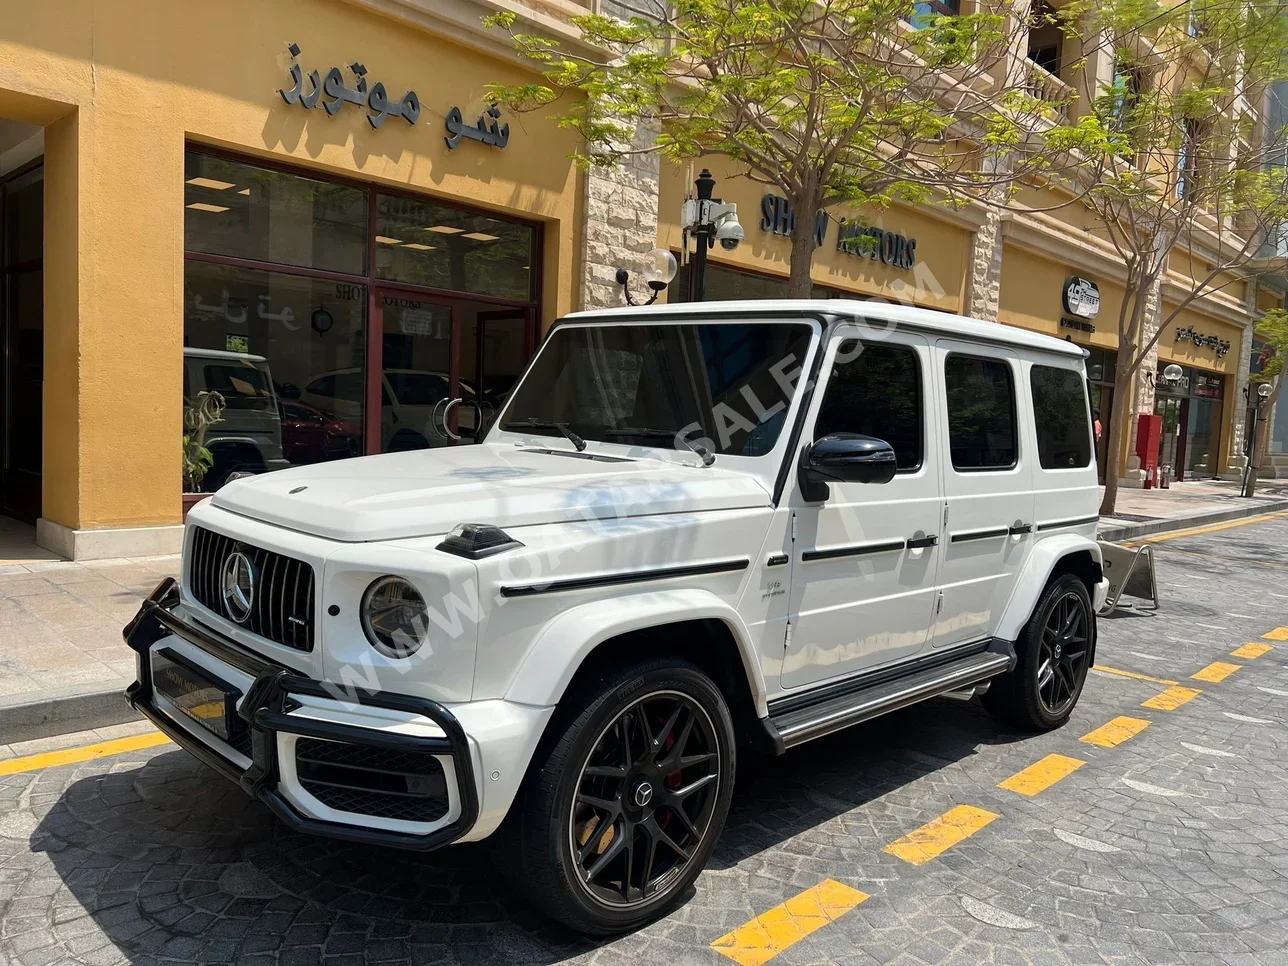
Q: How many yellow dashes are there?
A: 8